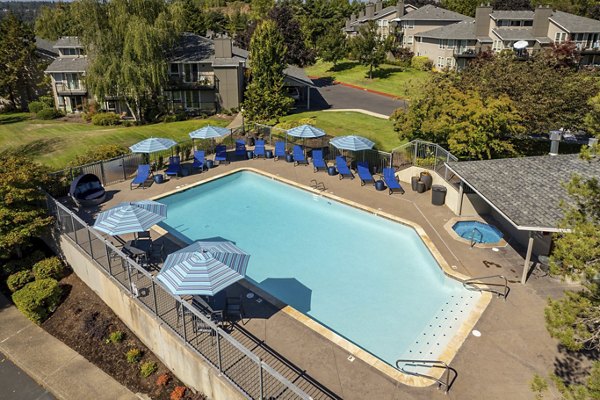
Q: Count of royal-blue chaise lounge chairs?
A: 12